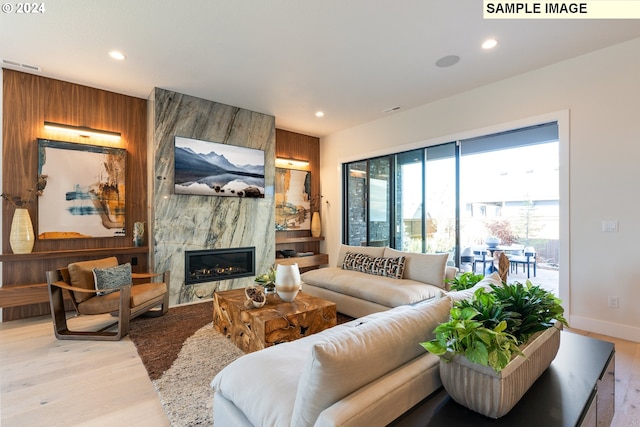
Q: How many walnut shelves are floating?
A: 4